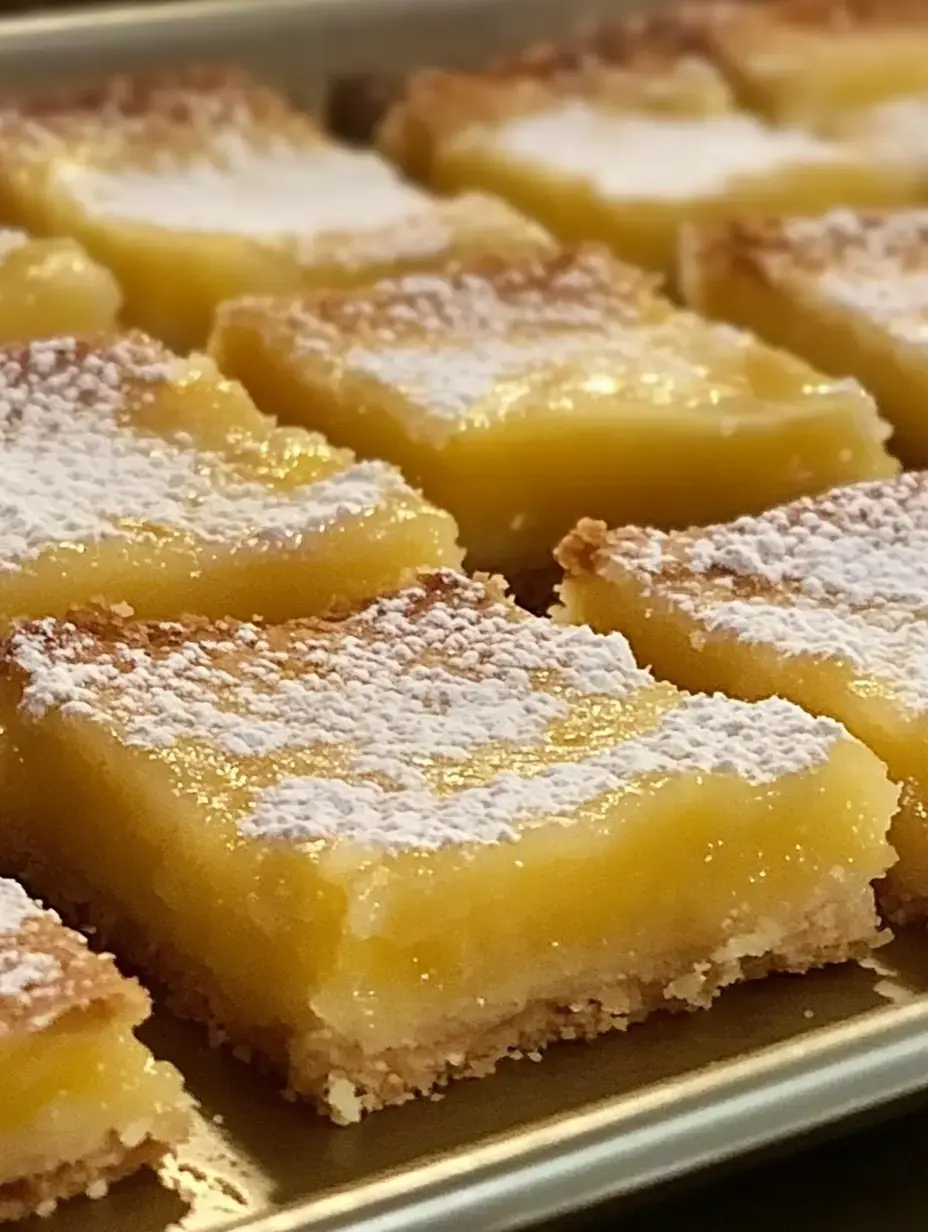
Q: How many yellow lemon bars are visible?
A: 10